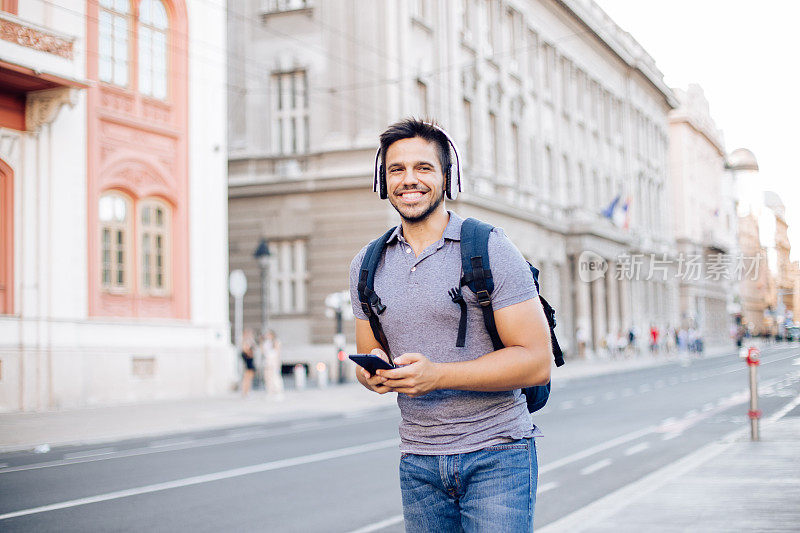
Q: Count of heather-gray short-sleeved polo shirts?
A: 1